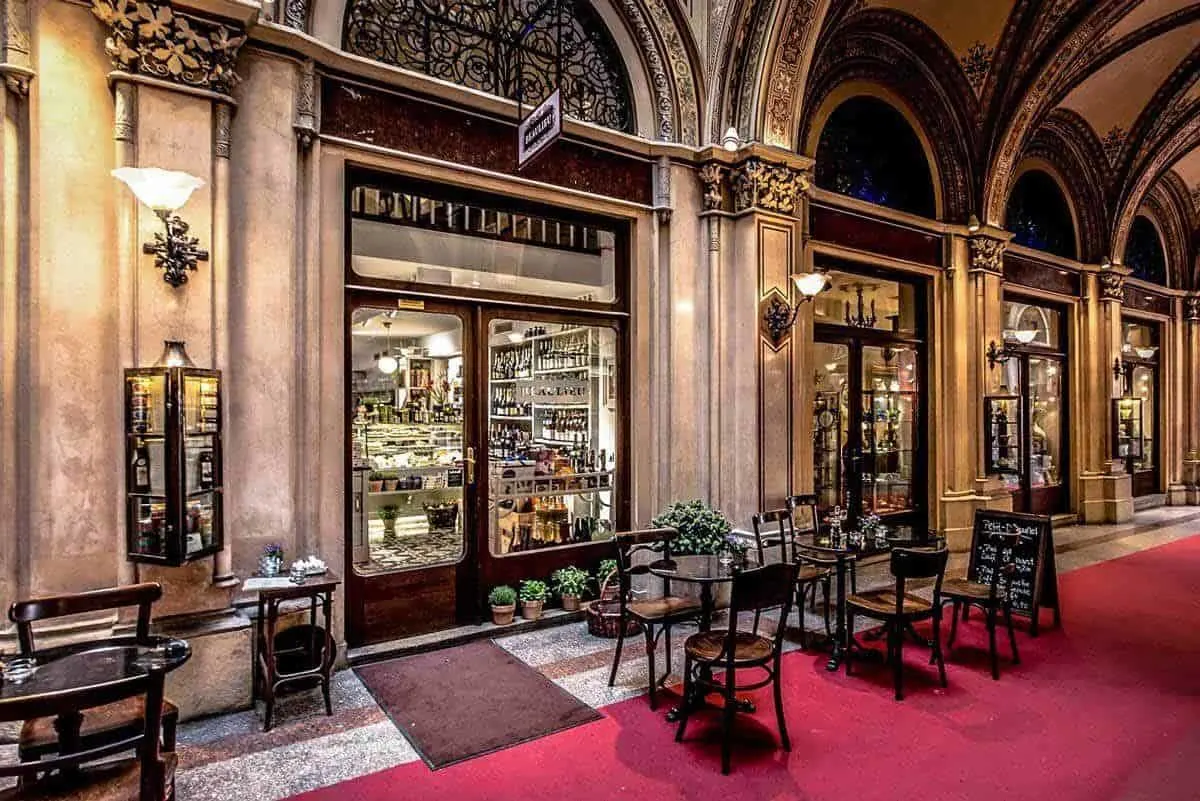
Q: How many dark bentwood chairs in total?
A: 8